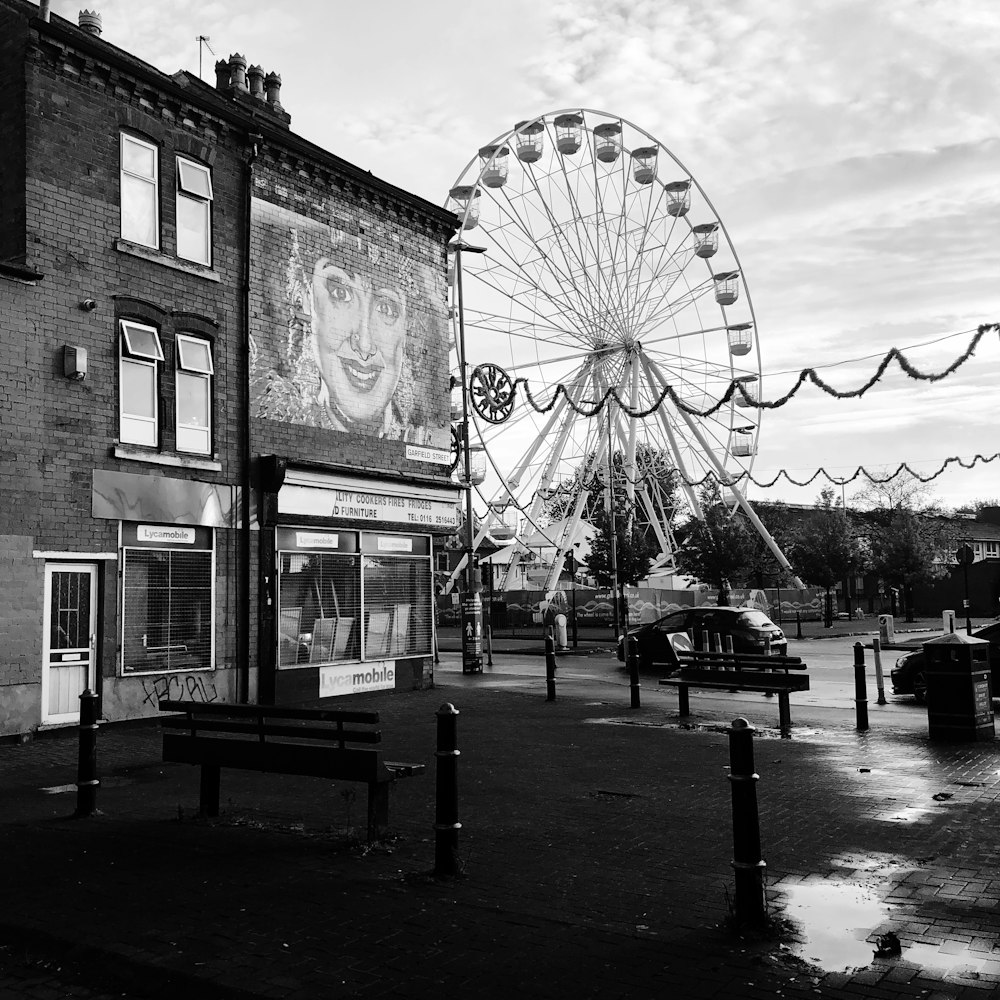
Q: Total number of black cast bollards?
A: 6